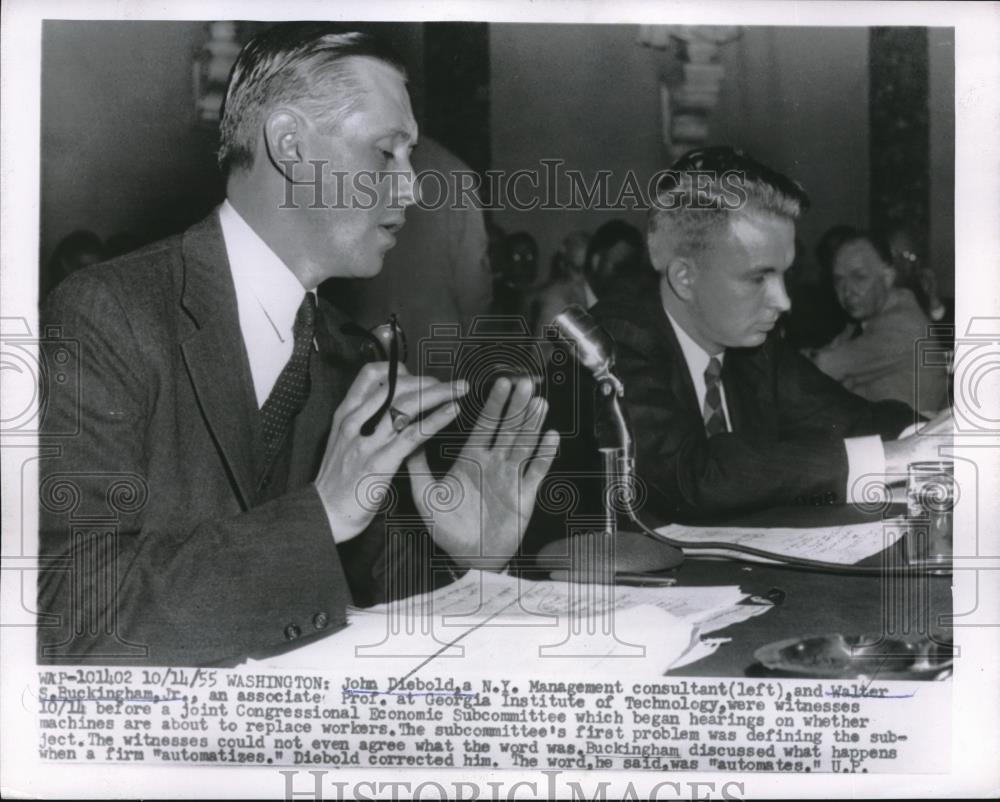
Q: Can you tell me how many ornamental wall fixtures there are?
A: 2